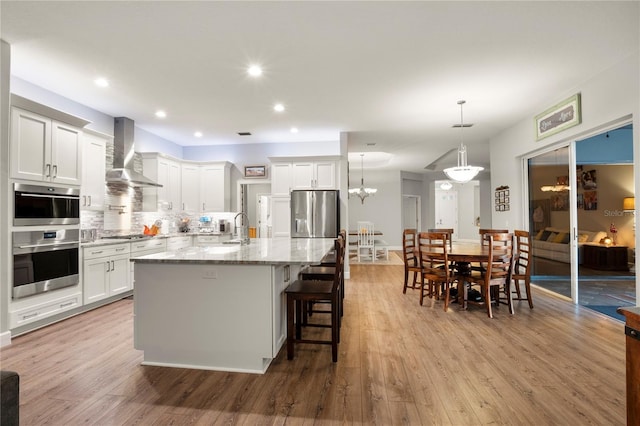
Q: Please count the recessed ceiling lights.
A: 6